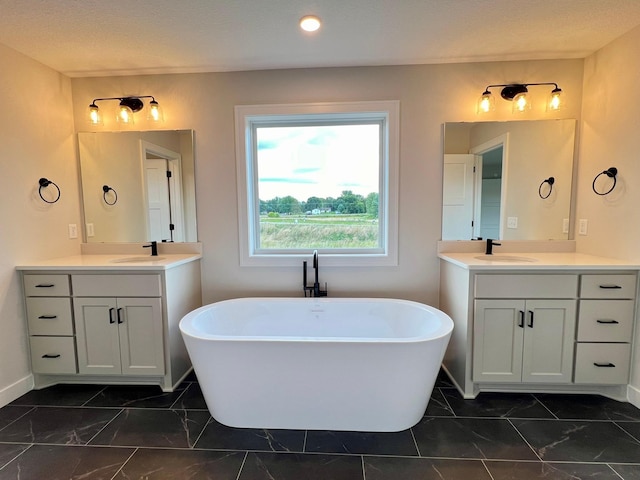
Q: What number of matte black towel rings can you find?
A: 2